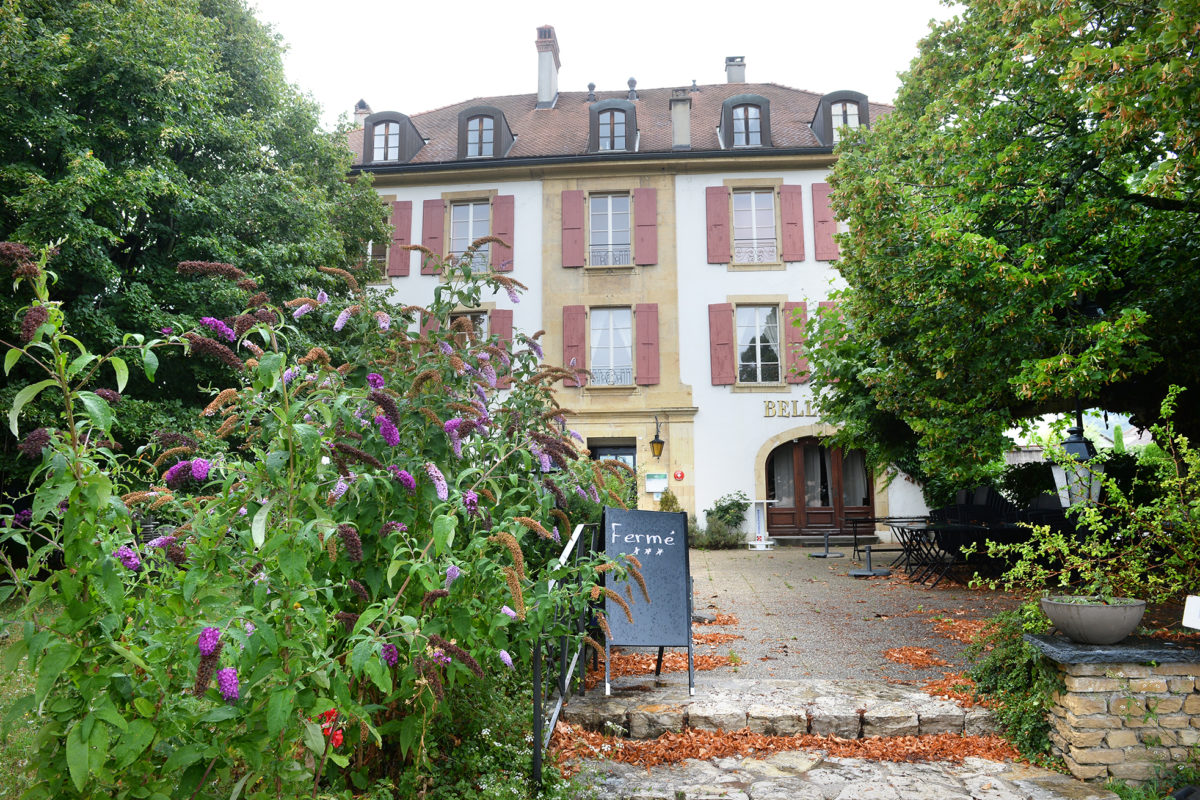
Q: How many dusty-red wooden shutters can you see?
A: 15